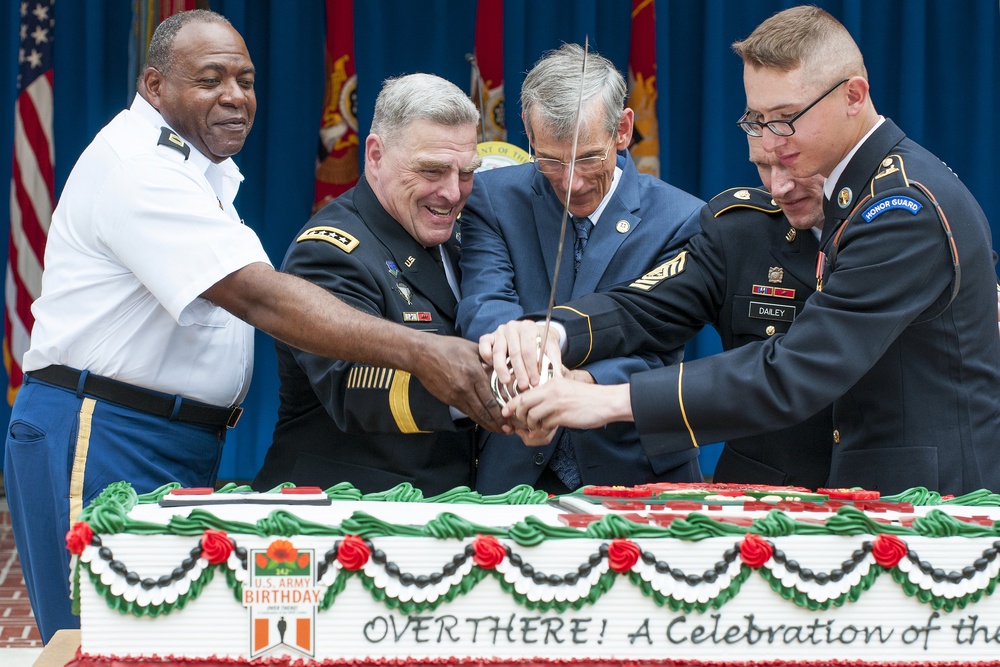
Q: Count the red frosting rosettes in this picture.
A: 7